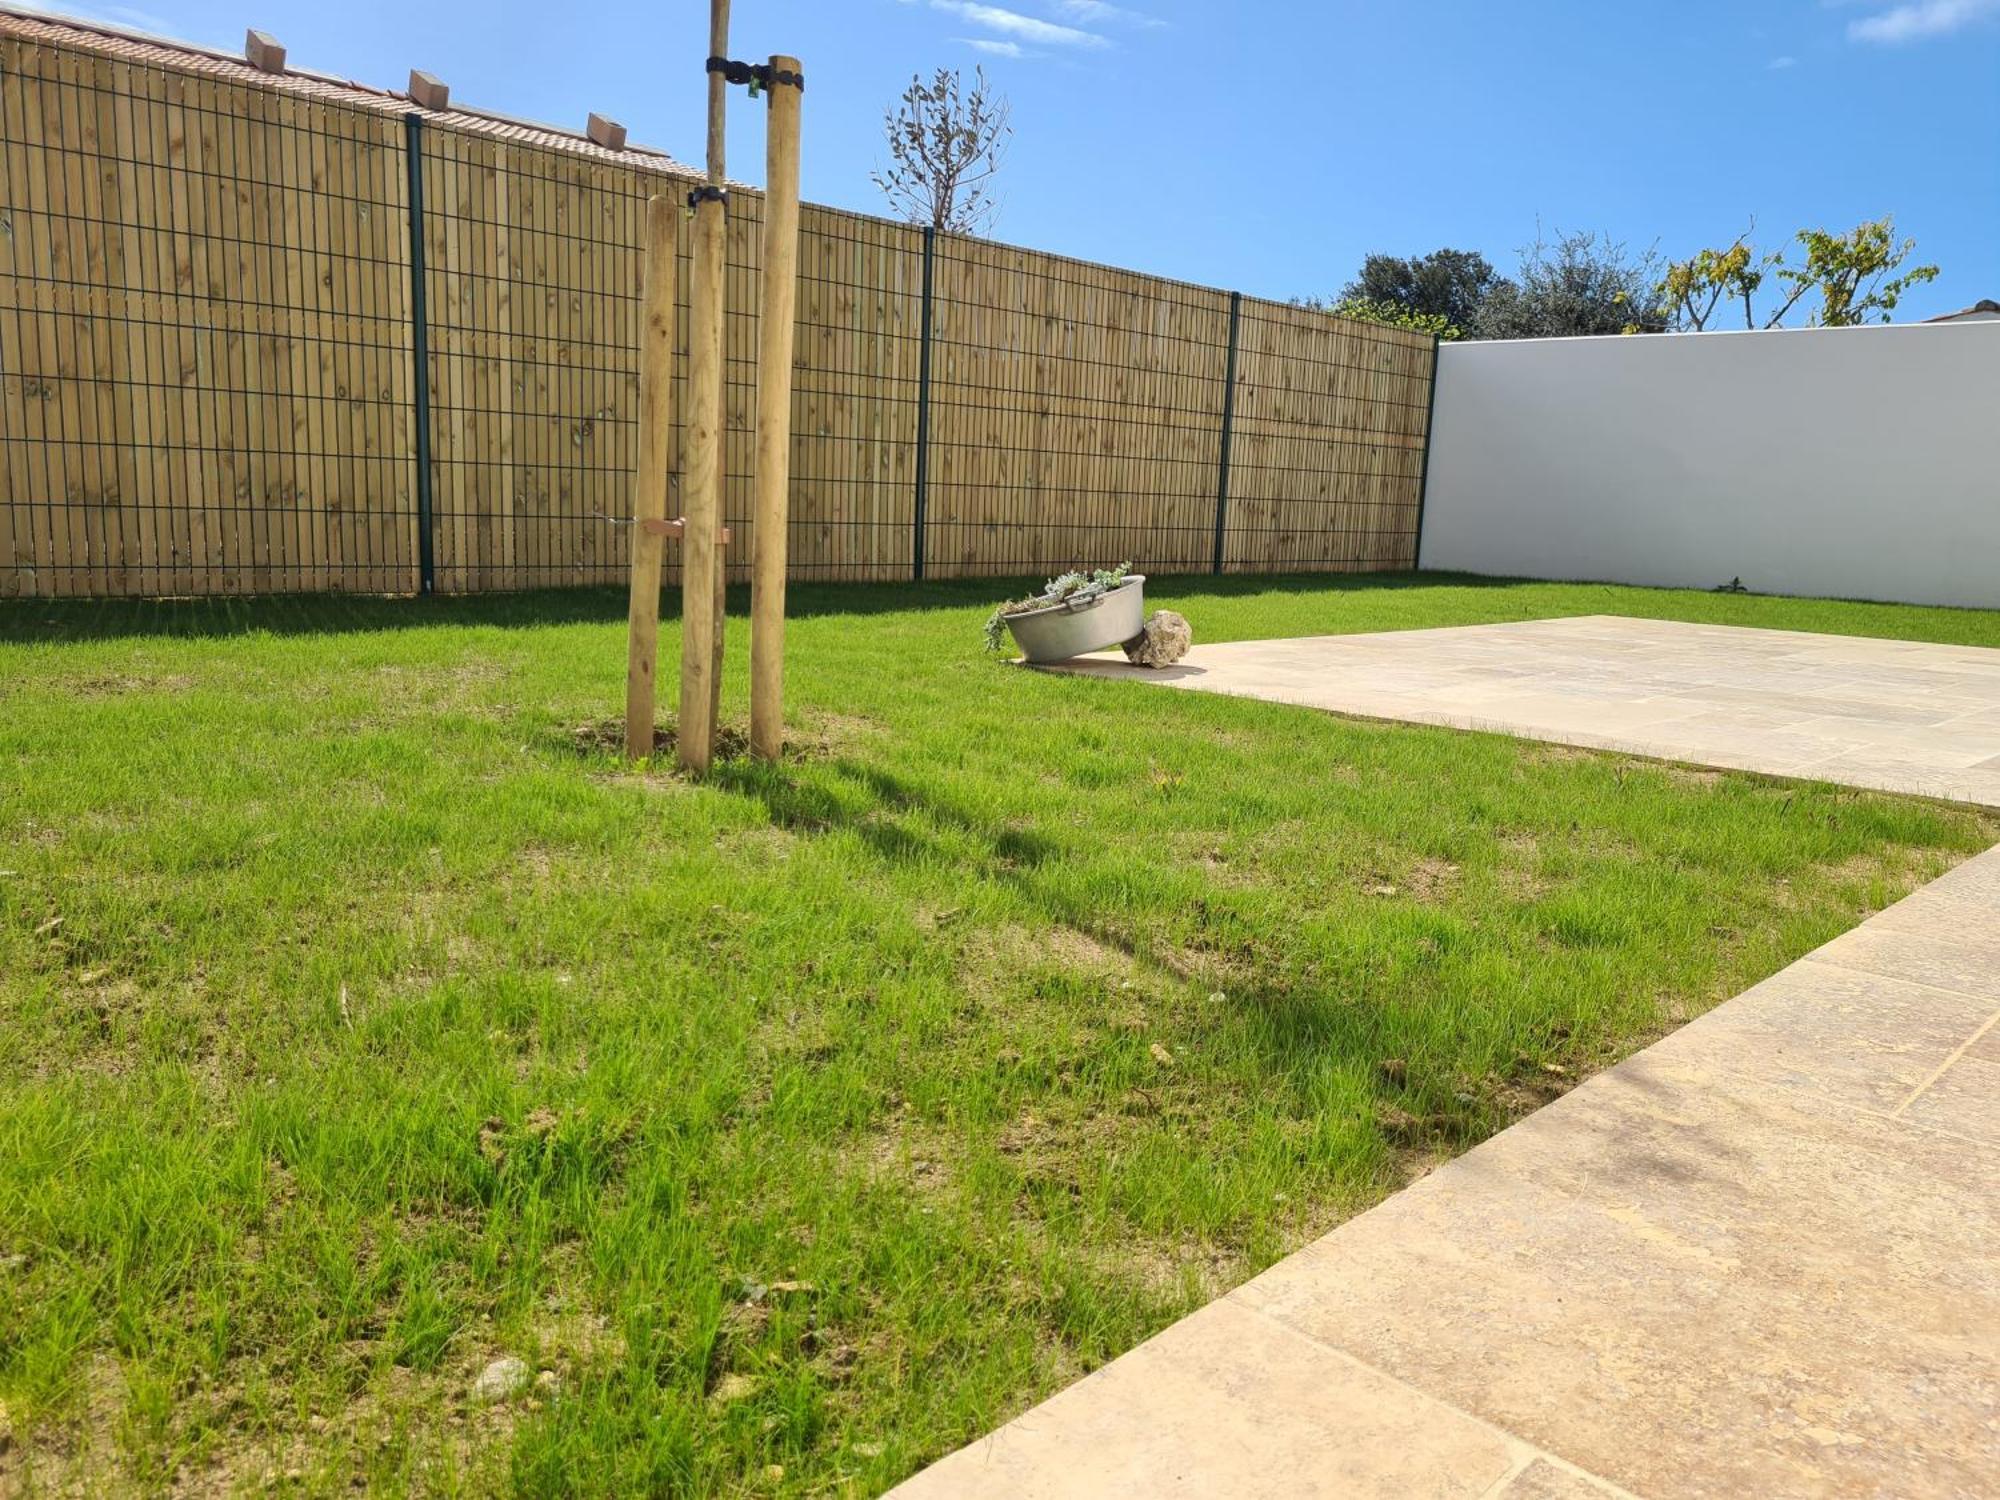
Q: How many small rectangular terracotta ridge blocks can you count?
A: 3